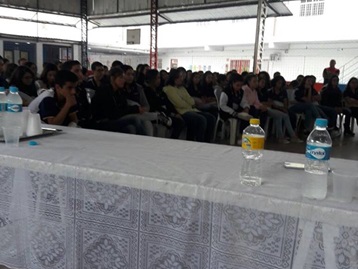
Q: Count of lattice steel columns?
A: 3